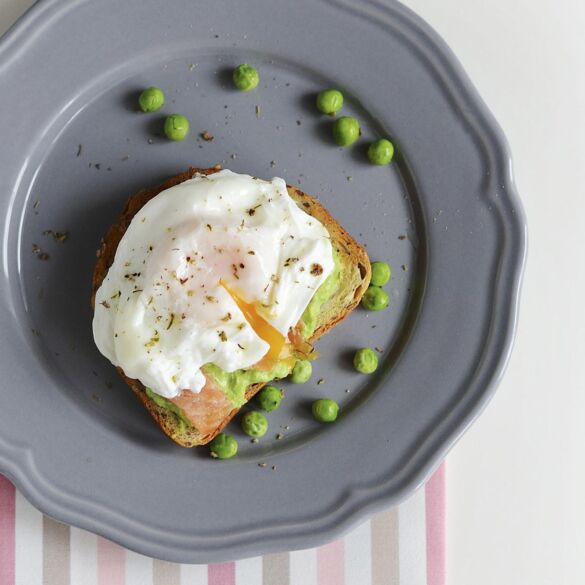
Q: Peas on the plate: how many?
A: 14